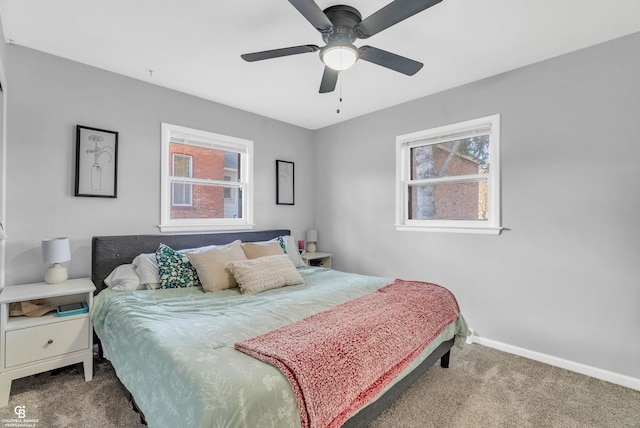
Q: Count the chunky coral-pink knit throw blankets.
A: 1